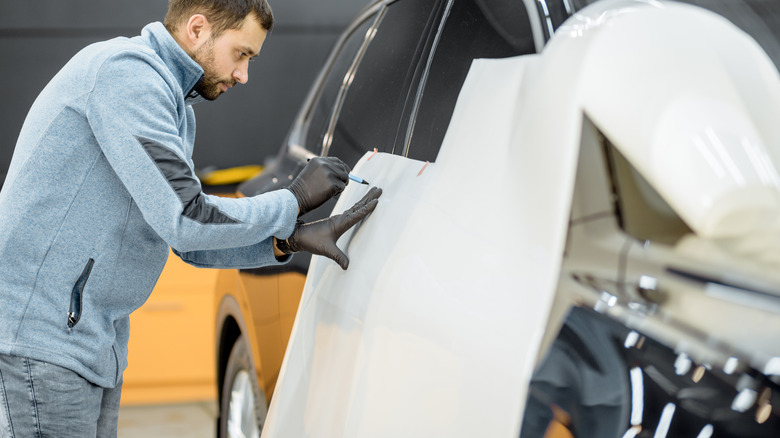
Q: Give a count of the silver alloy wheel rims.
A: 1